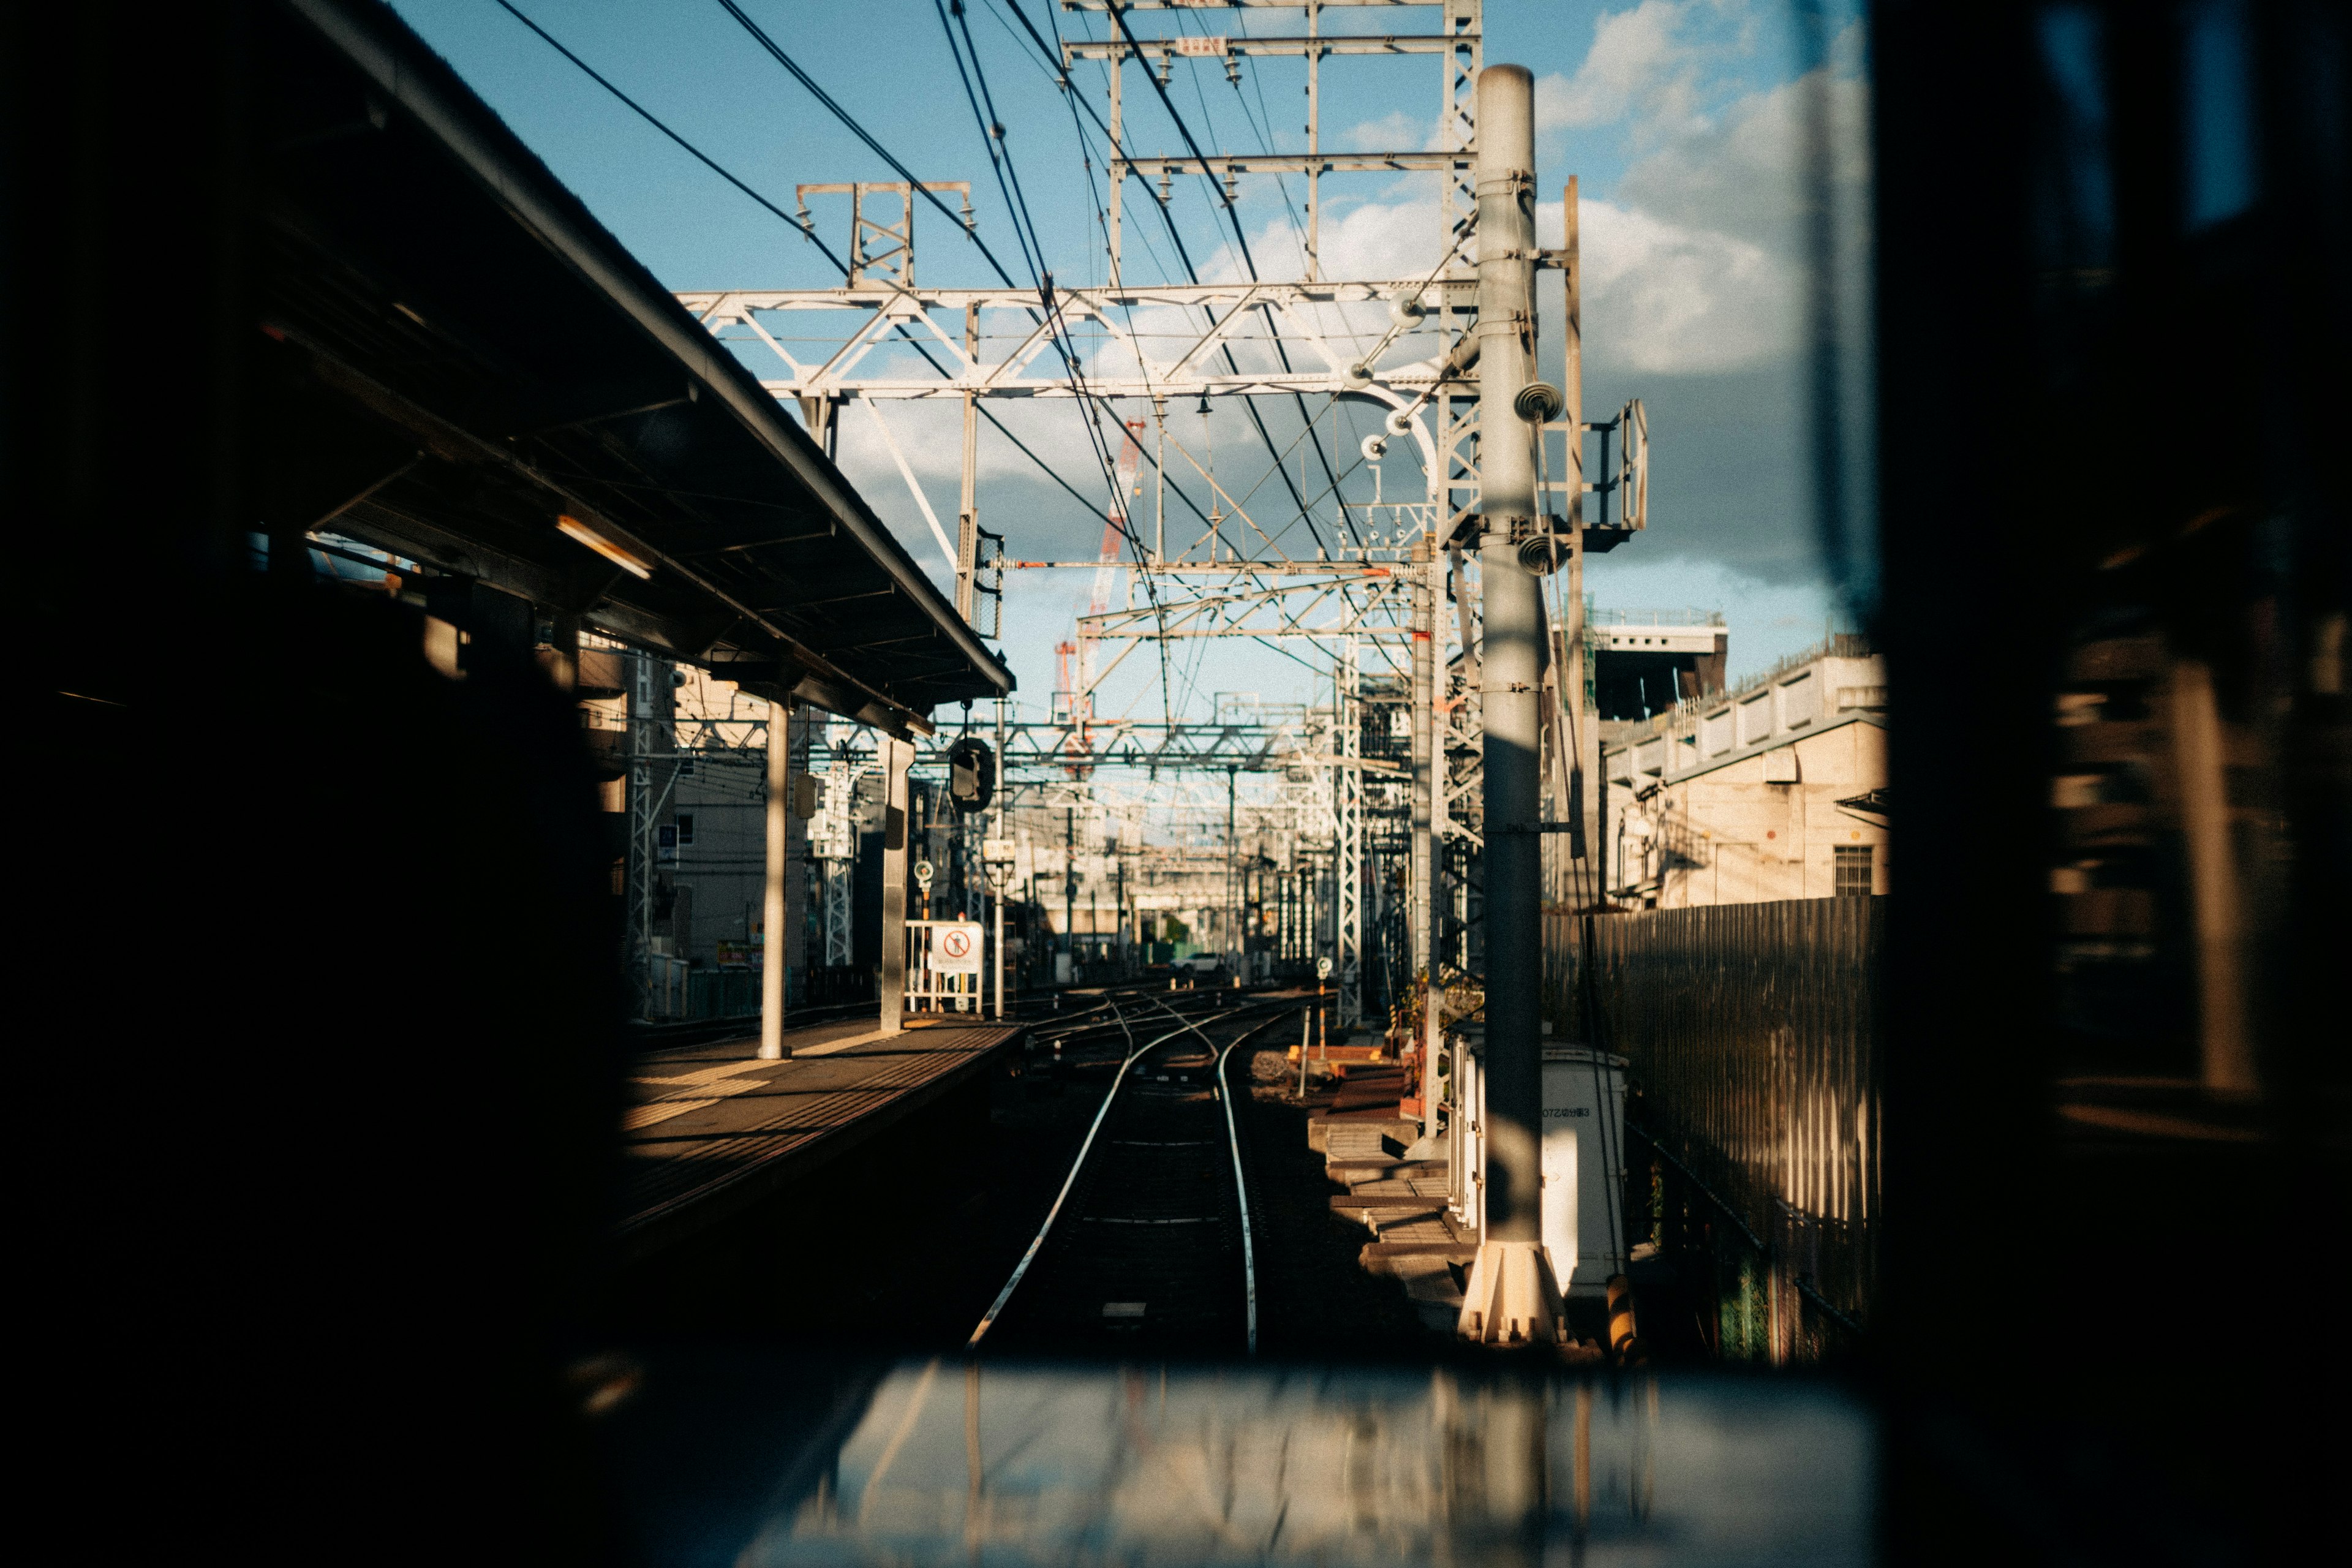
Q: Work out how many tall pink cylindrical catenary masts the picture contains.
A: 0